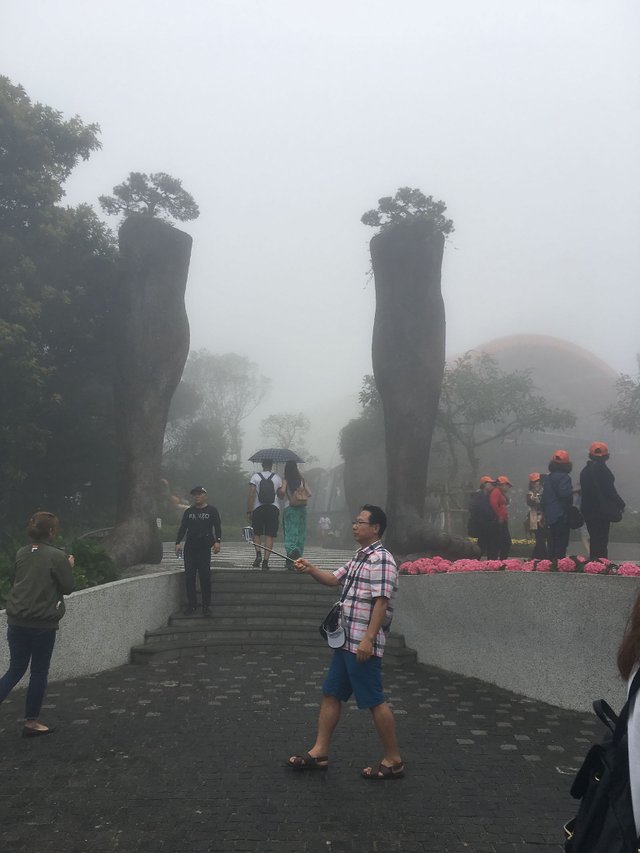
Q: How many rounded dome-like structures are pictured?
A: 1